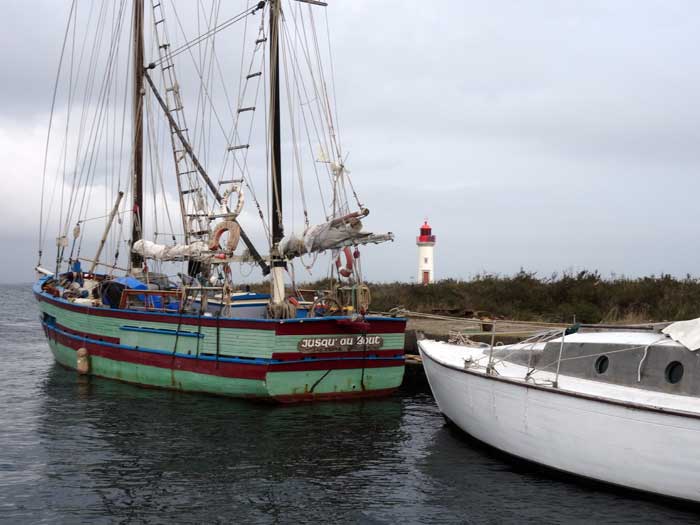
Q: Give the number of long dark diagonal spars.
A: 1